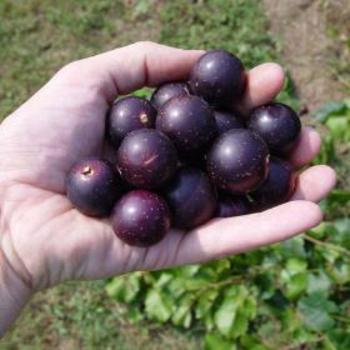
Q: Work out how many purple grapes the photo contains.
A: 13